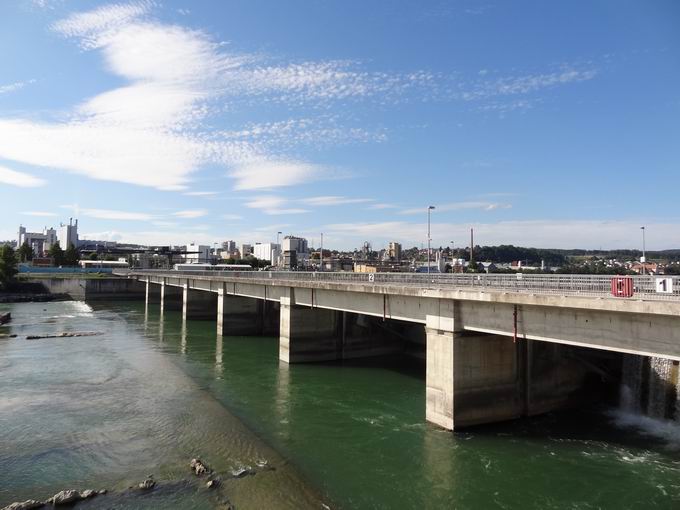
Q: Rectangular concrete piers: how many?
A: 6